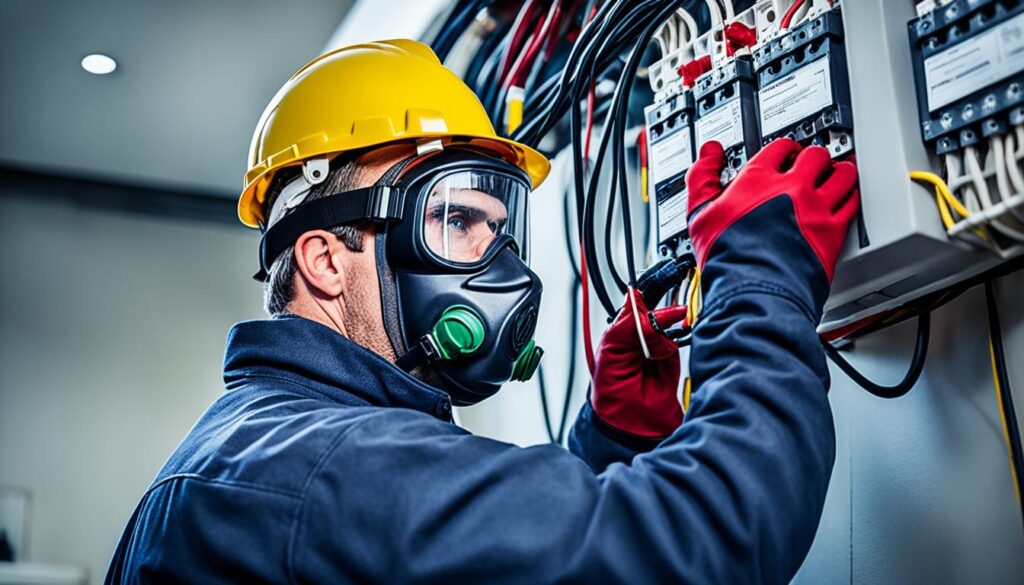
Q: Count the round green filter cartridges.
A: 2